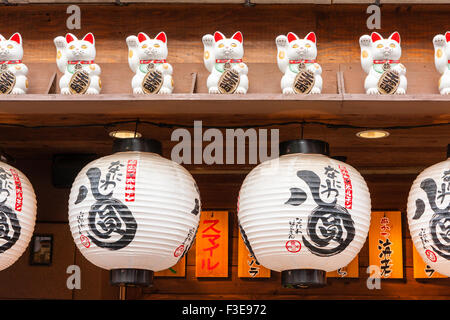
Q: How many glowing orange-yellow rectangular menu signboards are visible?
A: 6